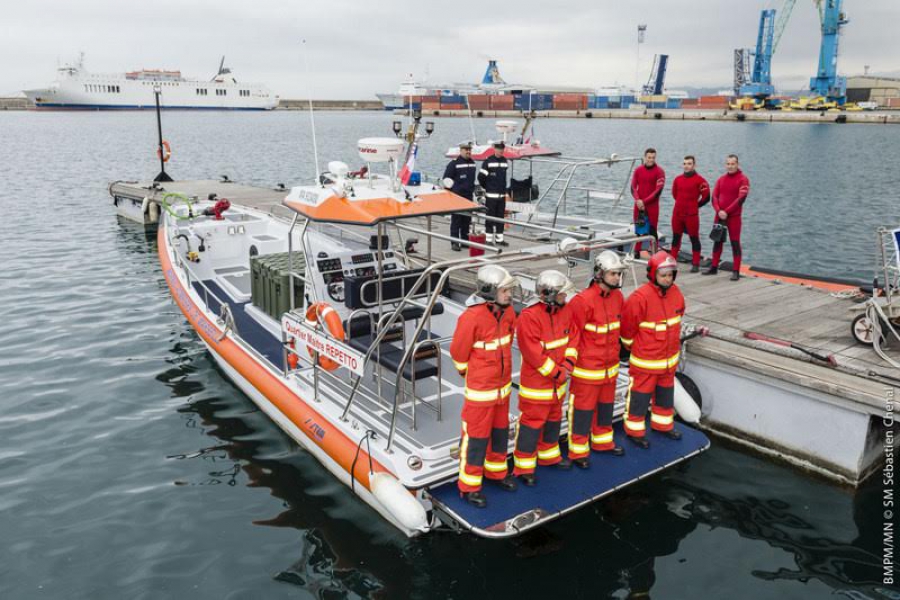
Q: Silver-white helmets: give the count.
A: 3